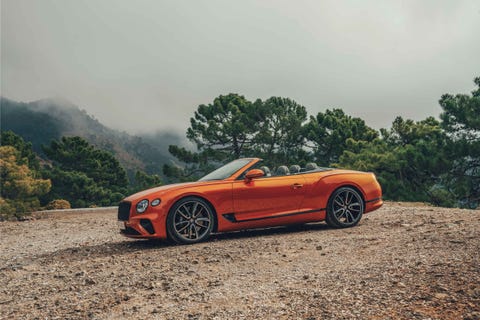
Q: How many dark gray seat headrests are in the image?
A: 4